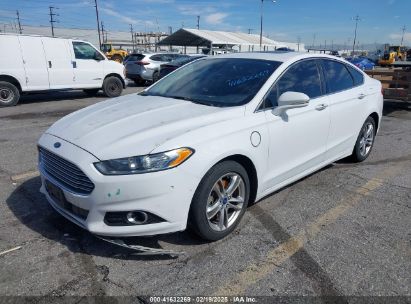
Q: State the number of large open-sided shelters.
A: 1